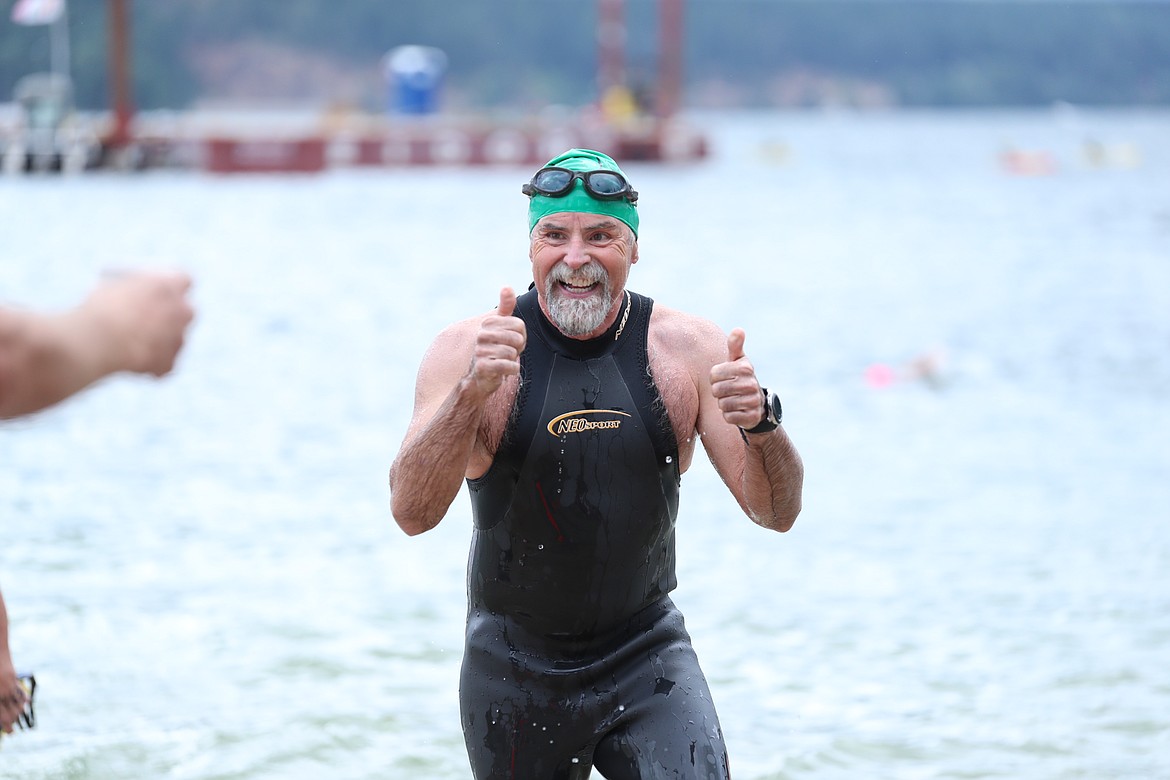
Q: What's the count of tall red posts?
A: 3